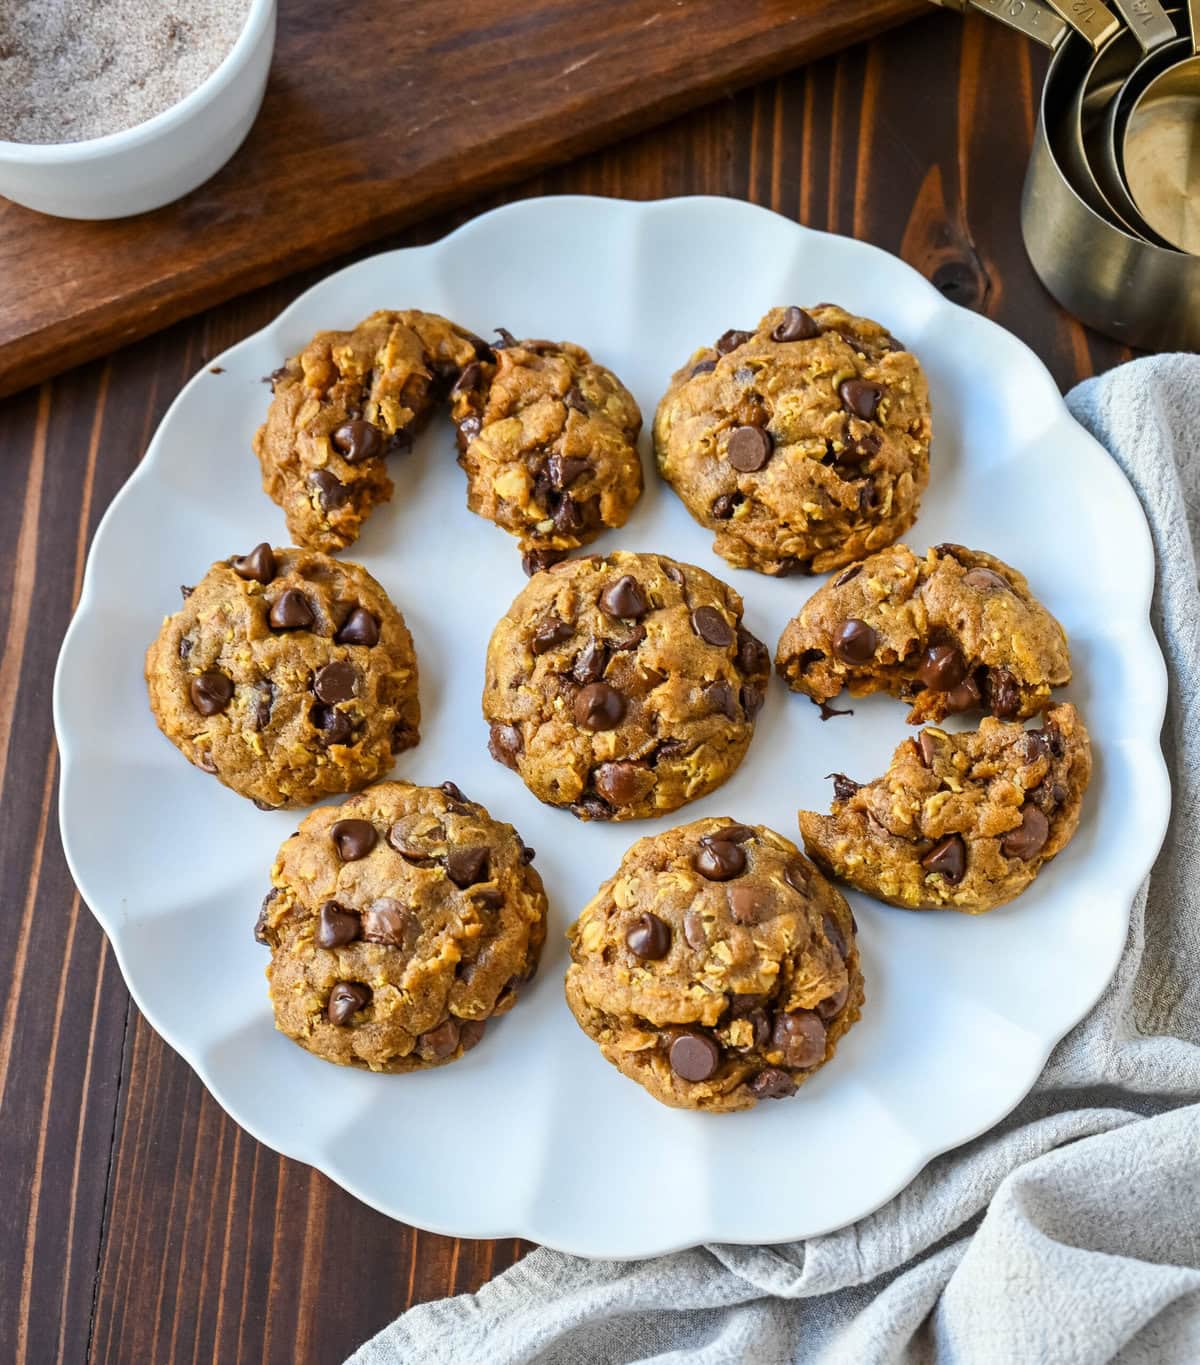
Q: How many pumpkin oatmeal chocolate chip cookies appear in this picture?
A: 7